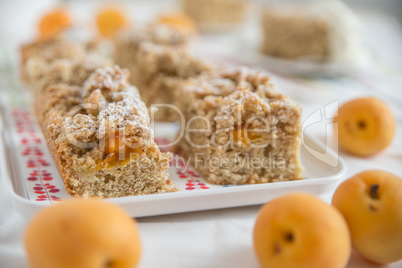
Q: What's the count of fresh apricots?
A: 7